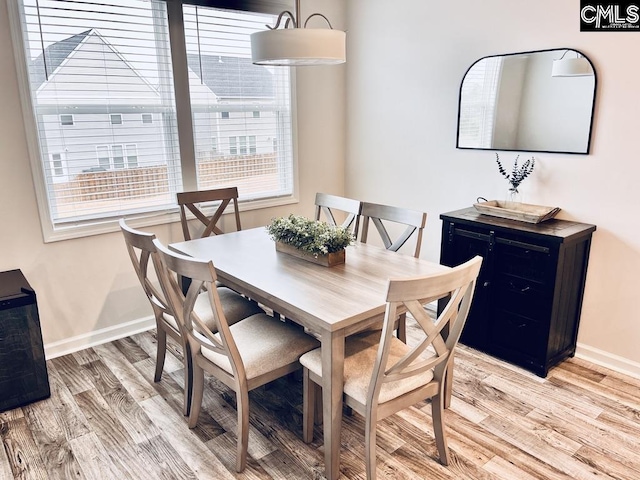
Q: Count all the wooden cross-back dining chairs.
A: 6